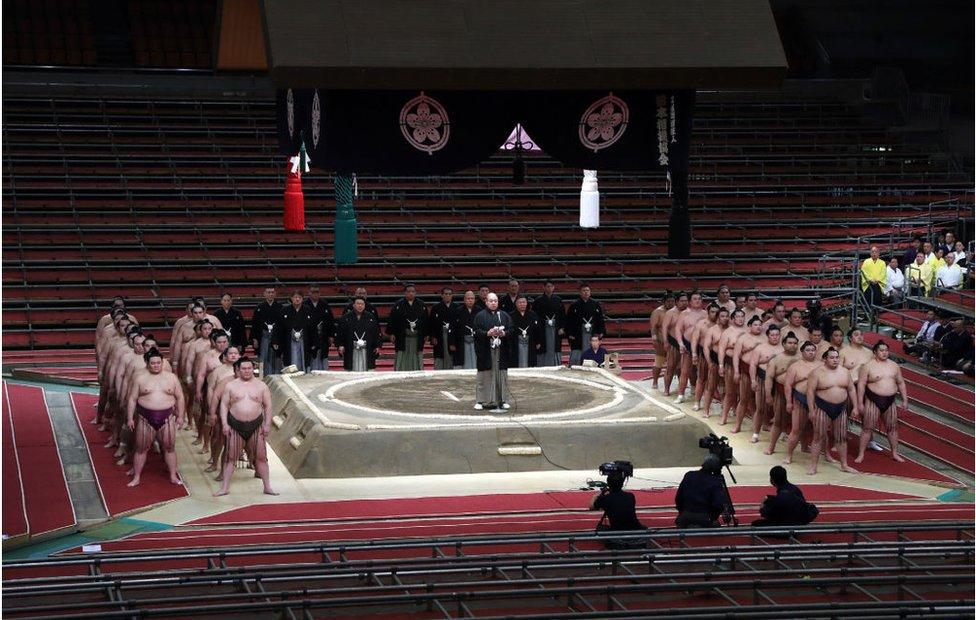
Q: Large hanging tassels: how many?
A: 4